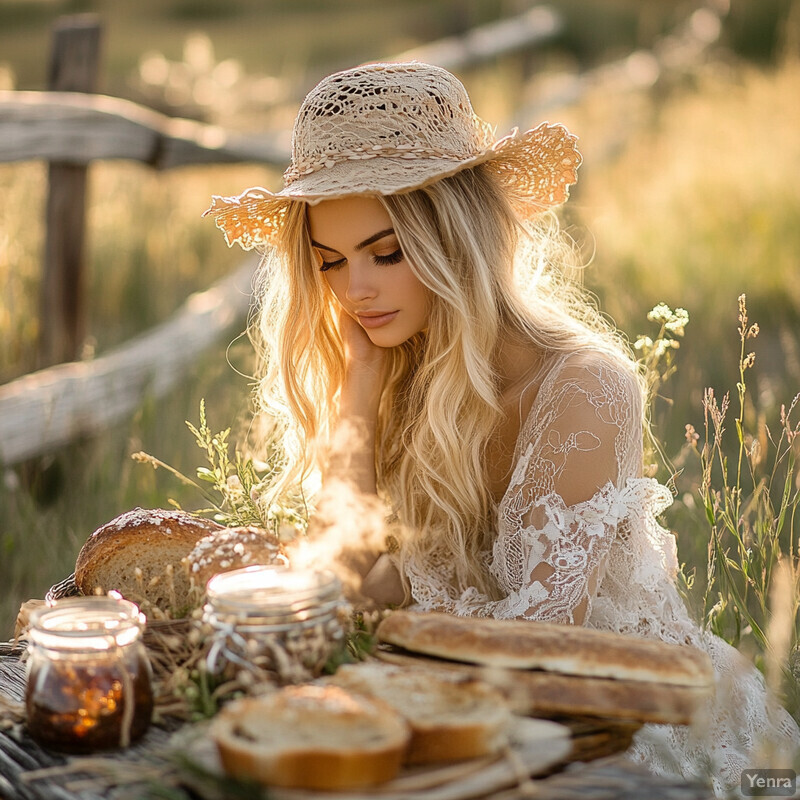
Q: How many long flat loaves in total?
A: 2